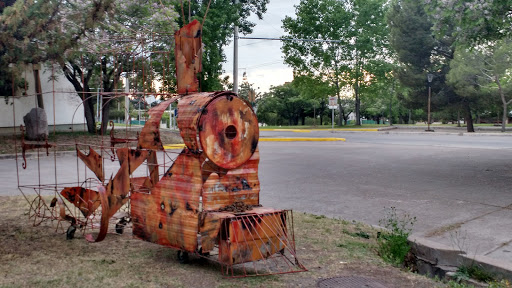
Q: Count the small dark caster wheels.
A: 3